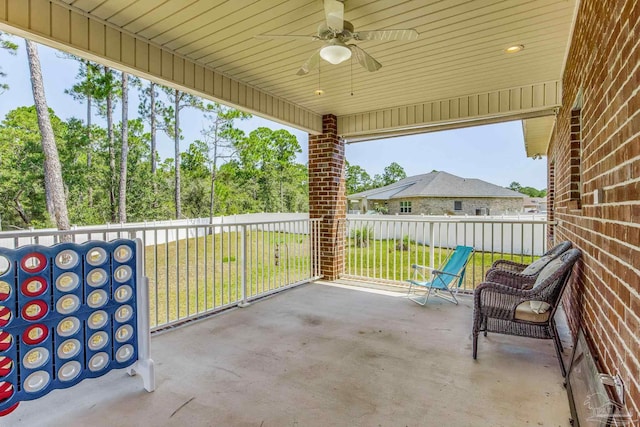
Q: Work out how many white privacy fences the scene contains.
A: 1